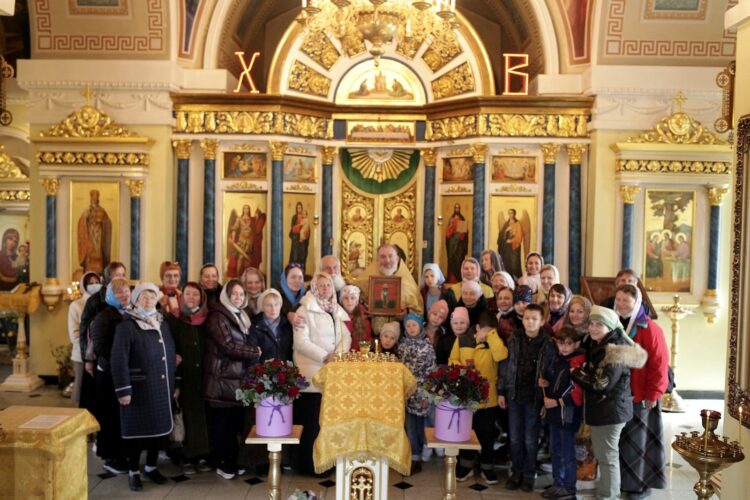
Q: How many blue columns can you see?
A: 12